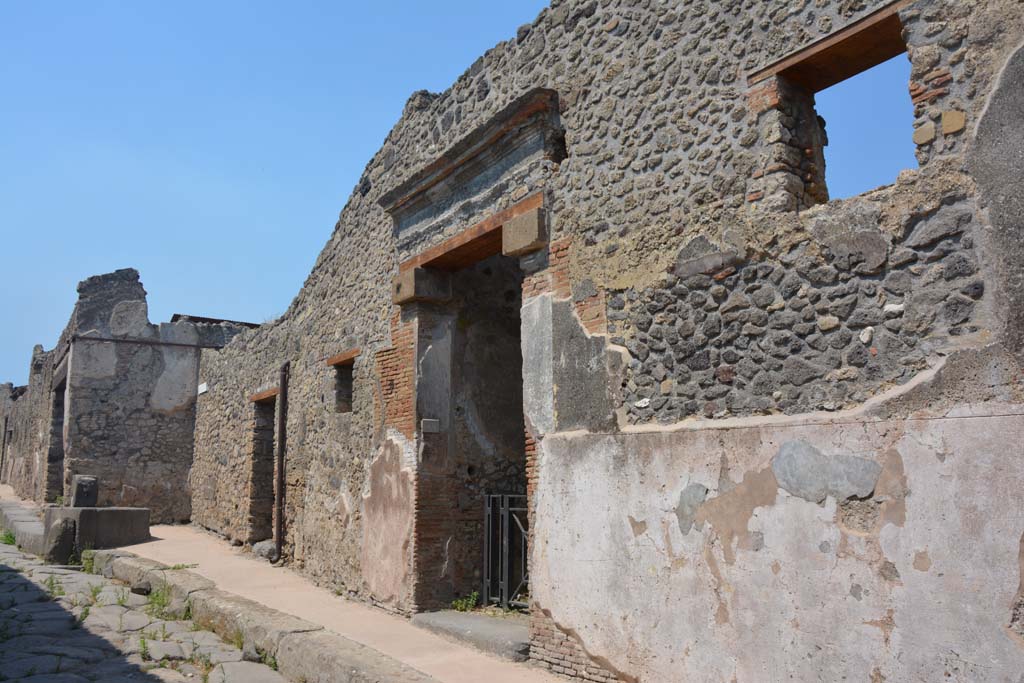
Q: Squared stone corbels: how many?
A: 2